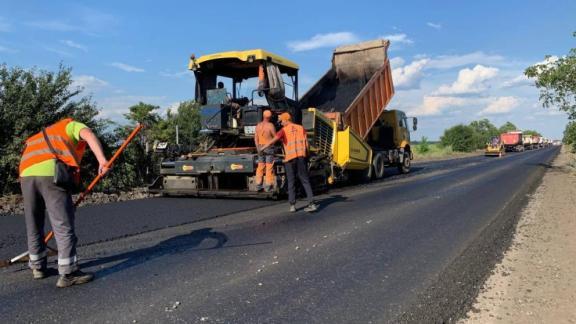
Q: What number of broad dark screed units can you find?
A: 1